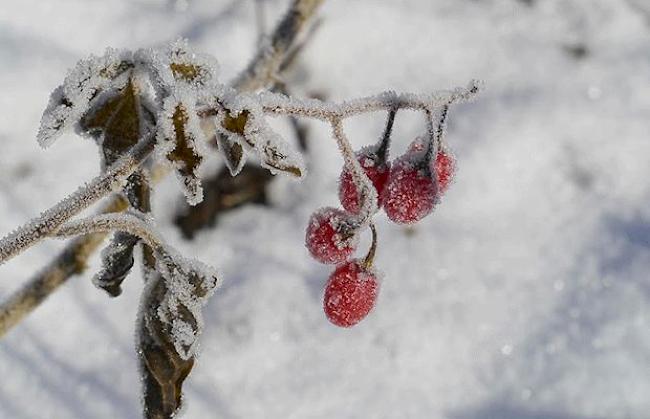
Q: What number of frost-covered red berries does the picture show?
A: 5